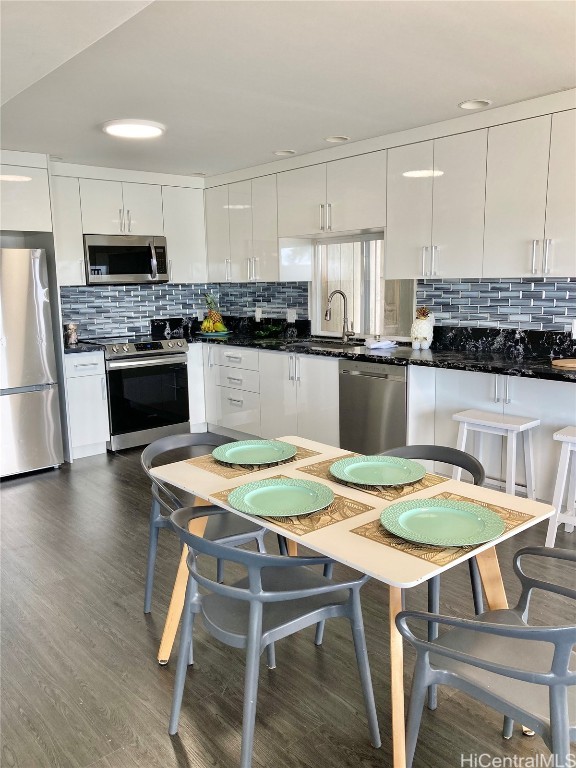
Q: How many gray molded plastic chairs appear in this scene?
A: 4